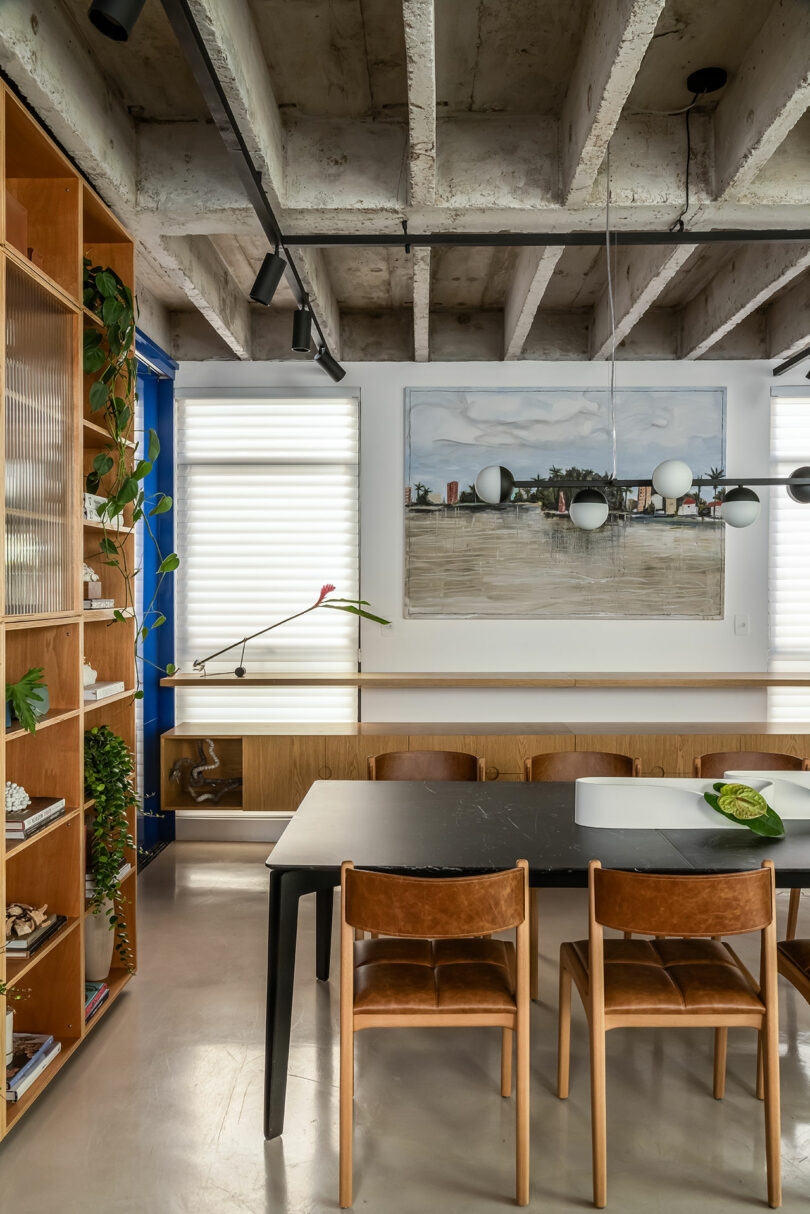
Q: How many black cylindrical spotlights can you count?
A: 4